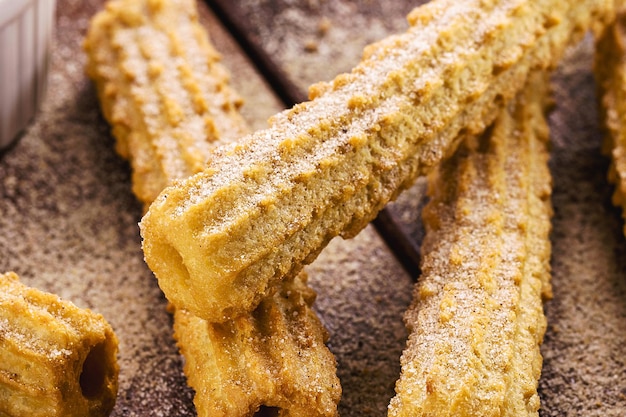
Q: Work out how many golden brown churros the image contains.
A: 5